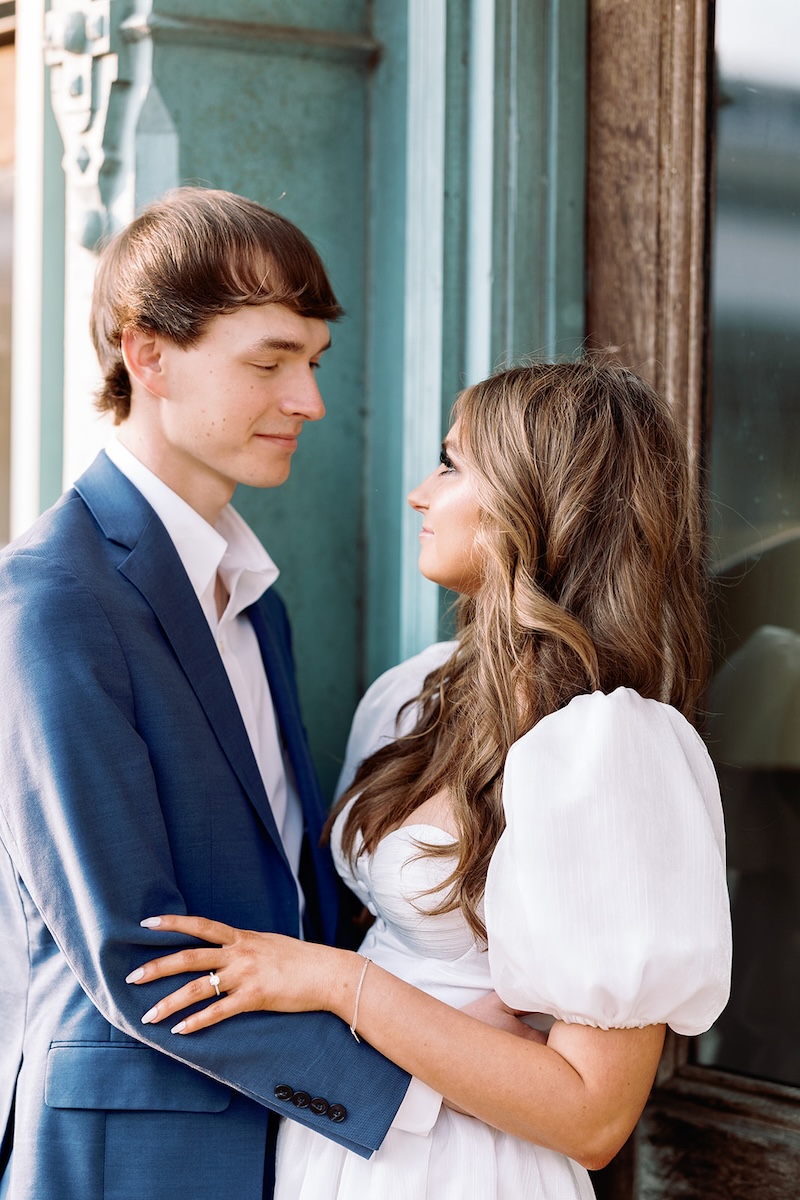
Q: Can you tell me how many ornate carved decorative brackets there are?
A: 1